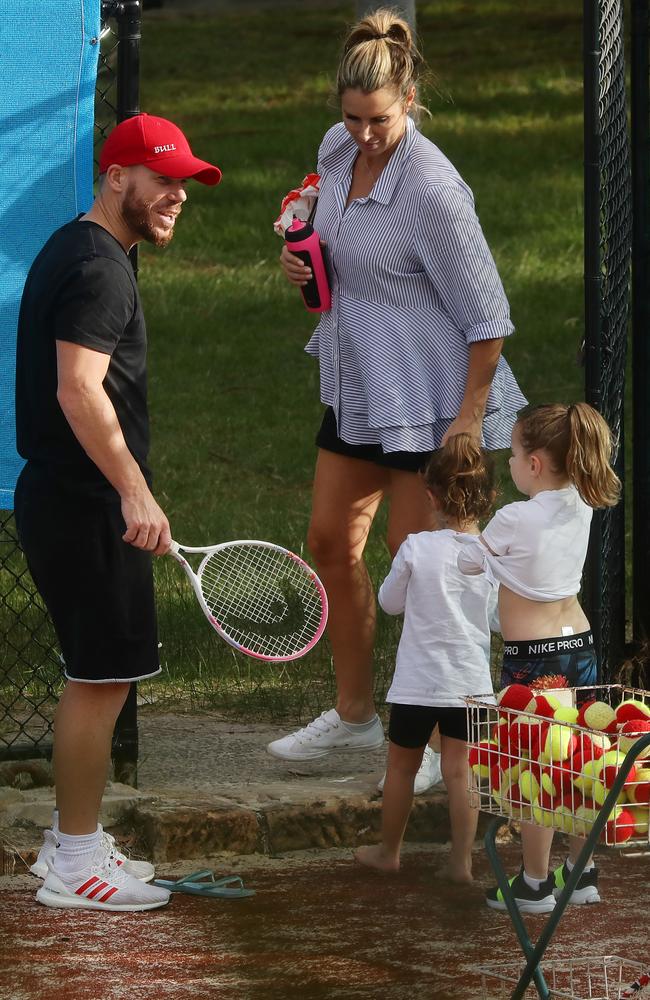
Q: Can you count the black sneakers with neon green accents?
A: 2